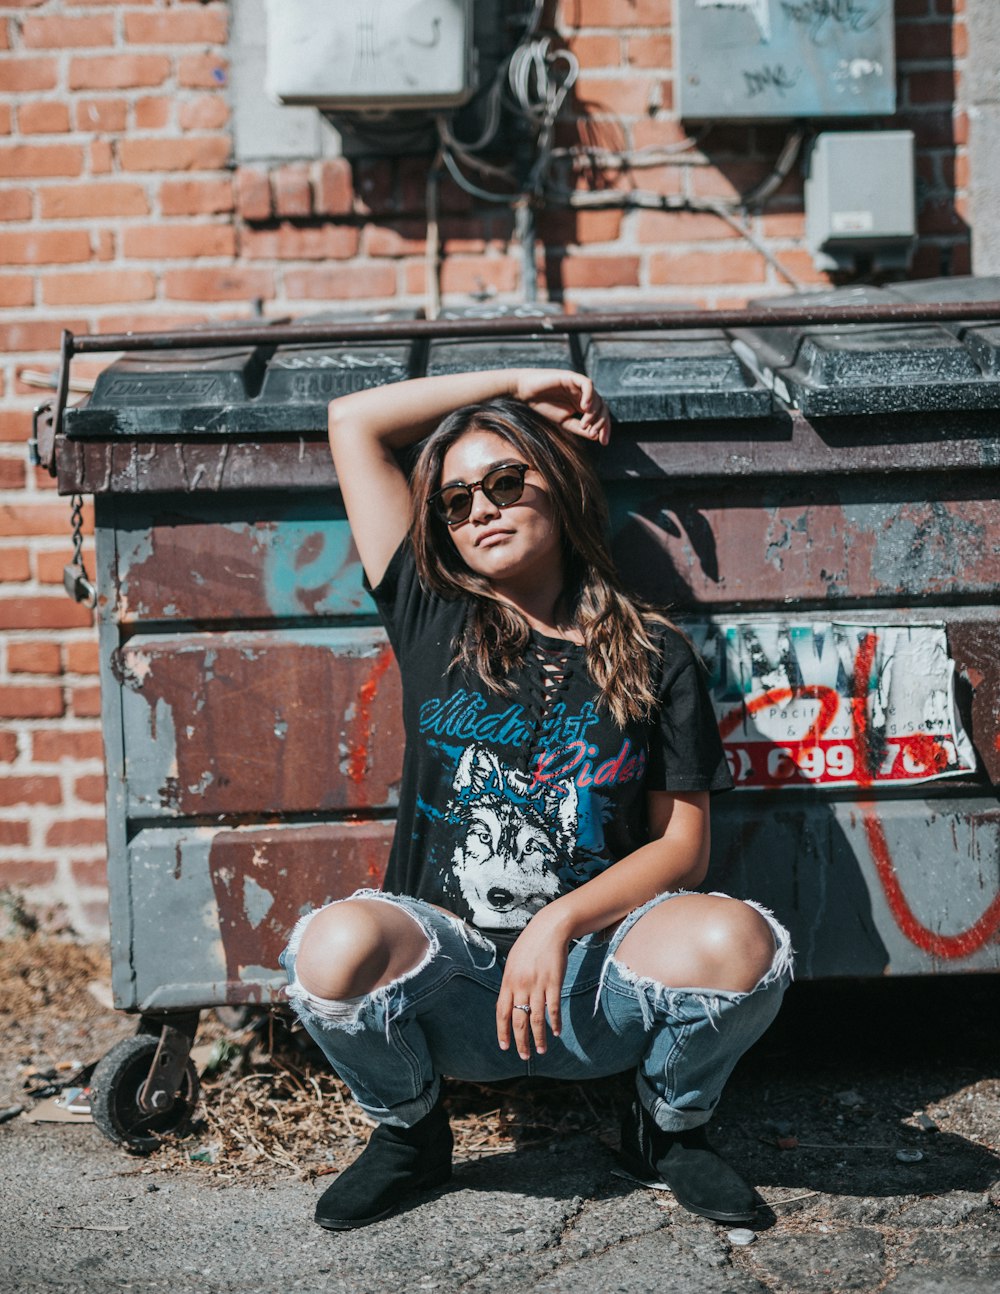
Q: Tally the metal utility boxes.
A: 3